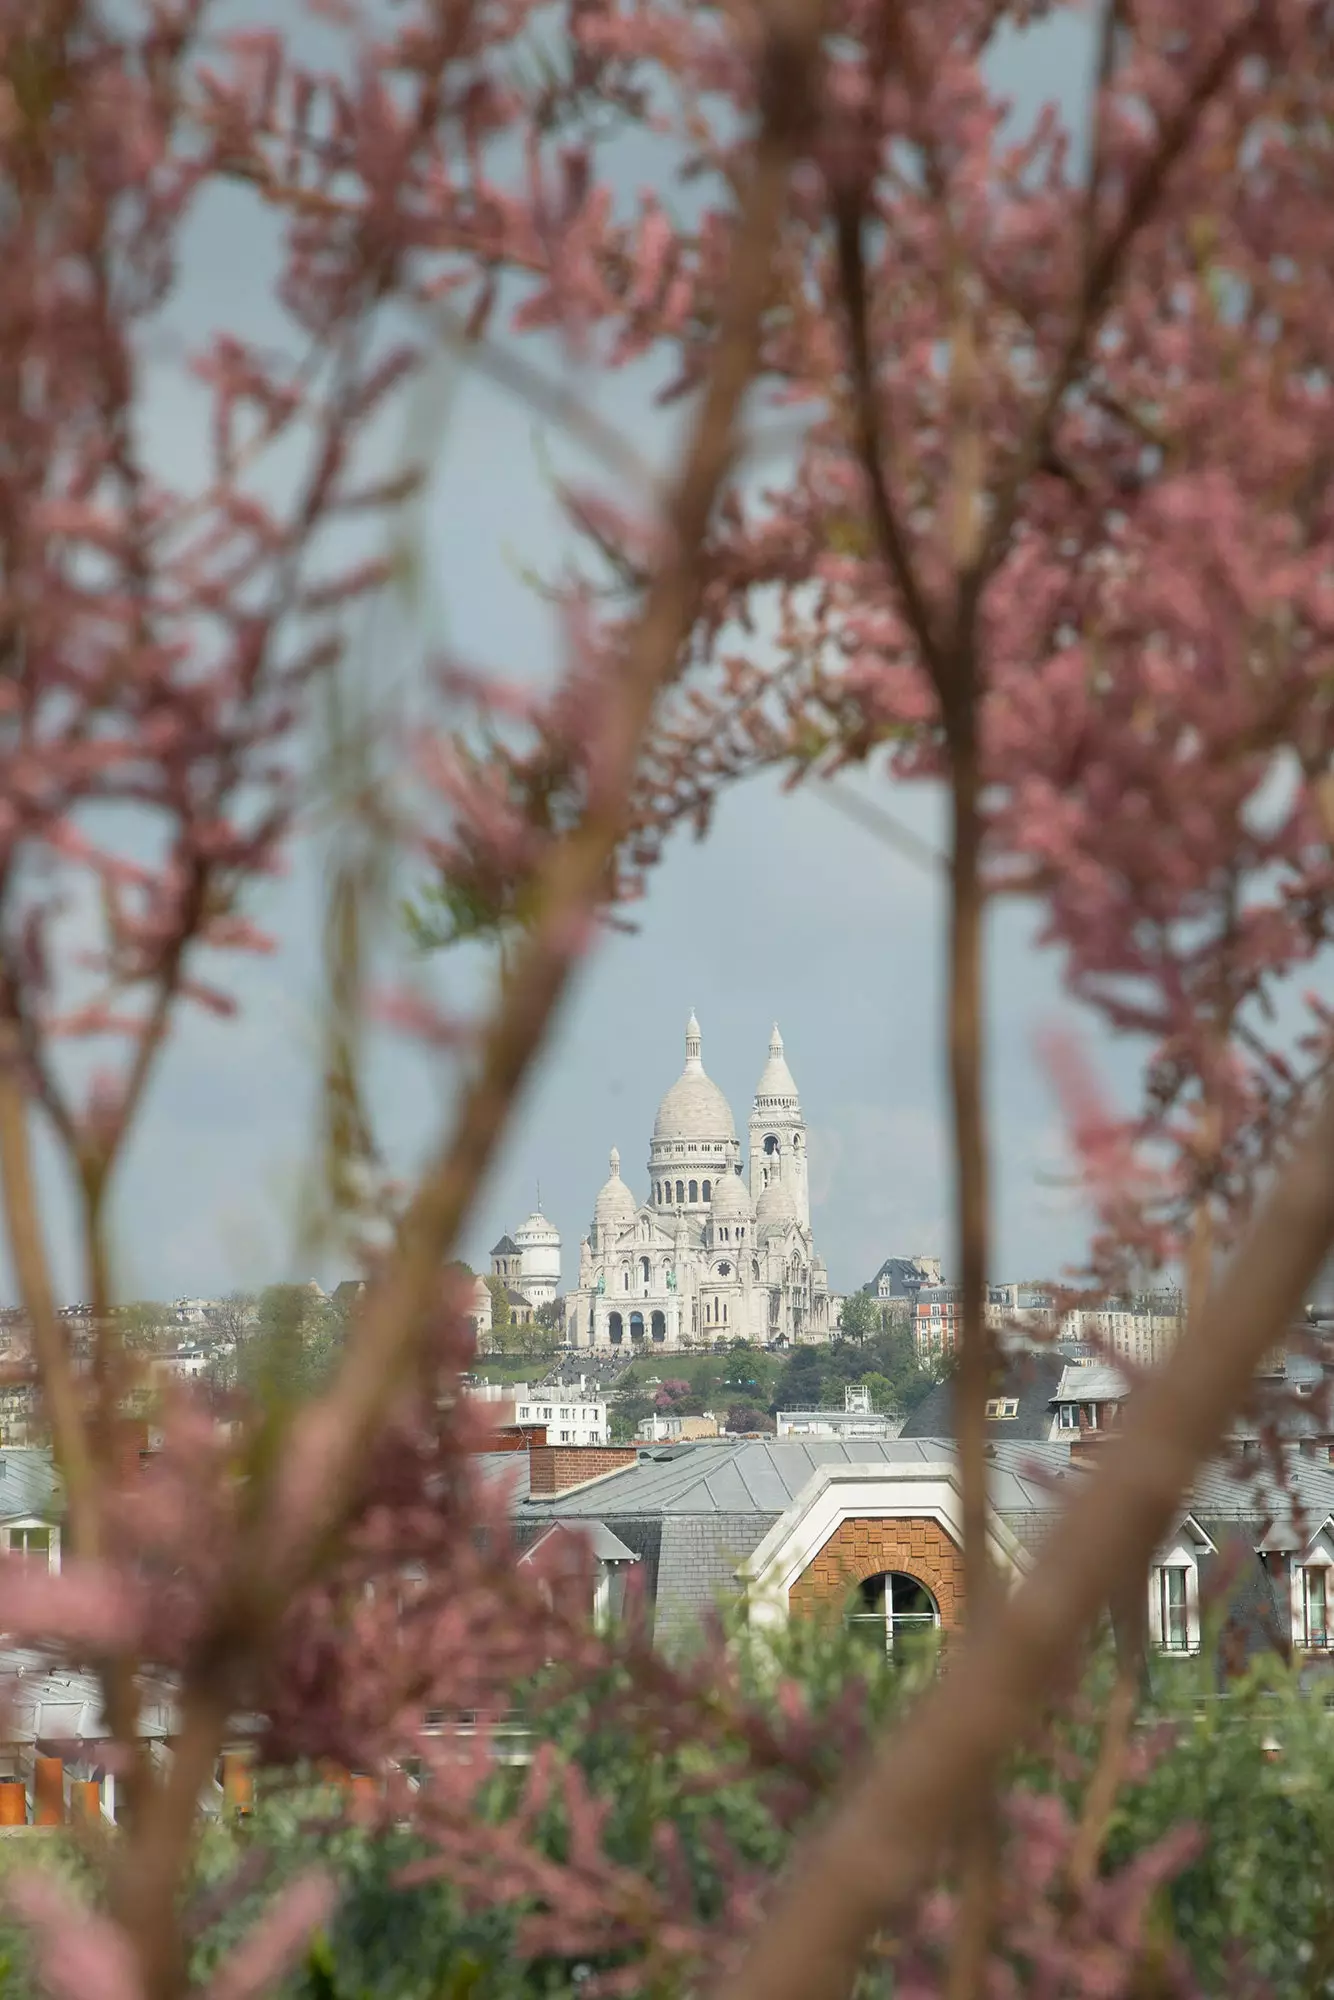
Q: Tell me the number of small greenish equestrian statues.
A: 2